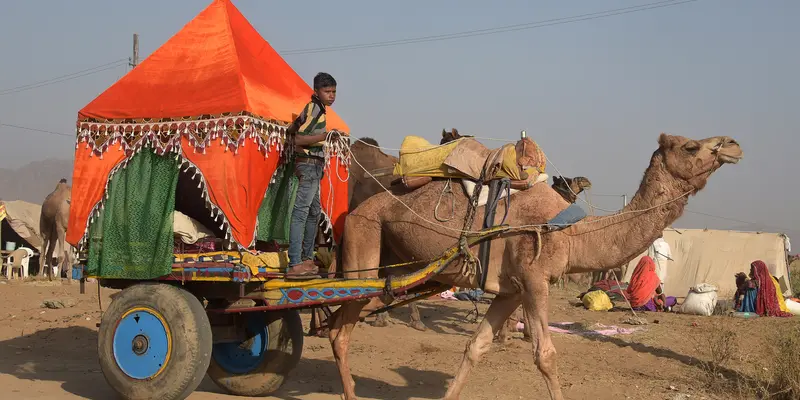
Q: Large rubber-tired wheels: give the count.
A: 2